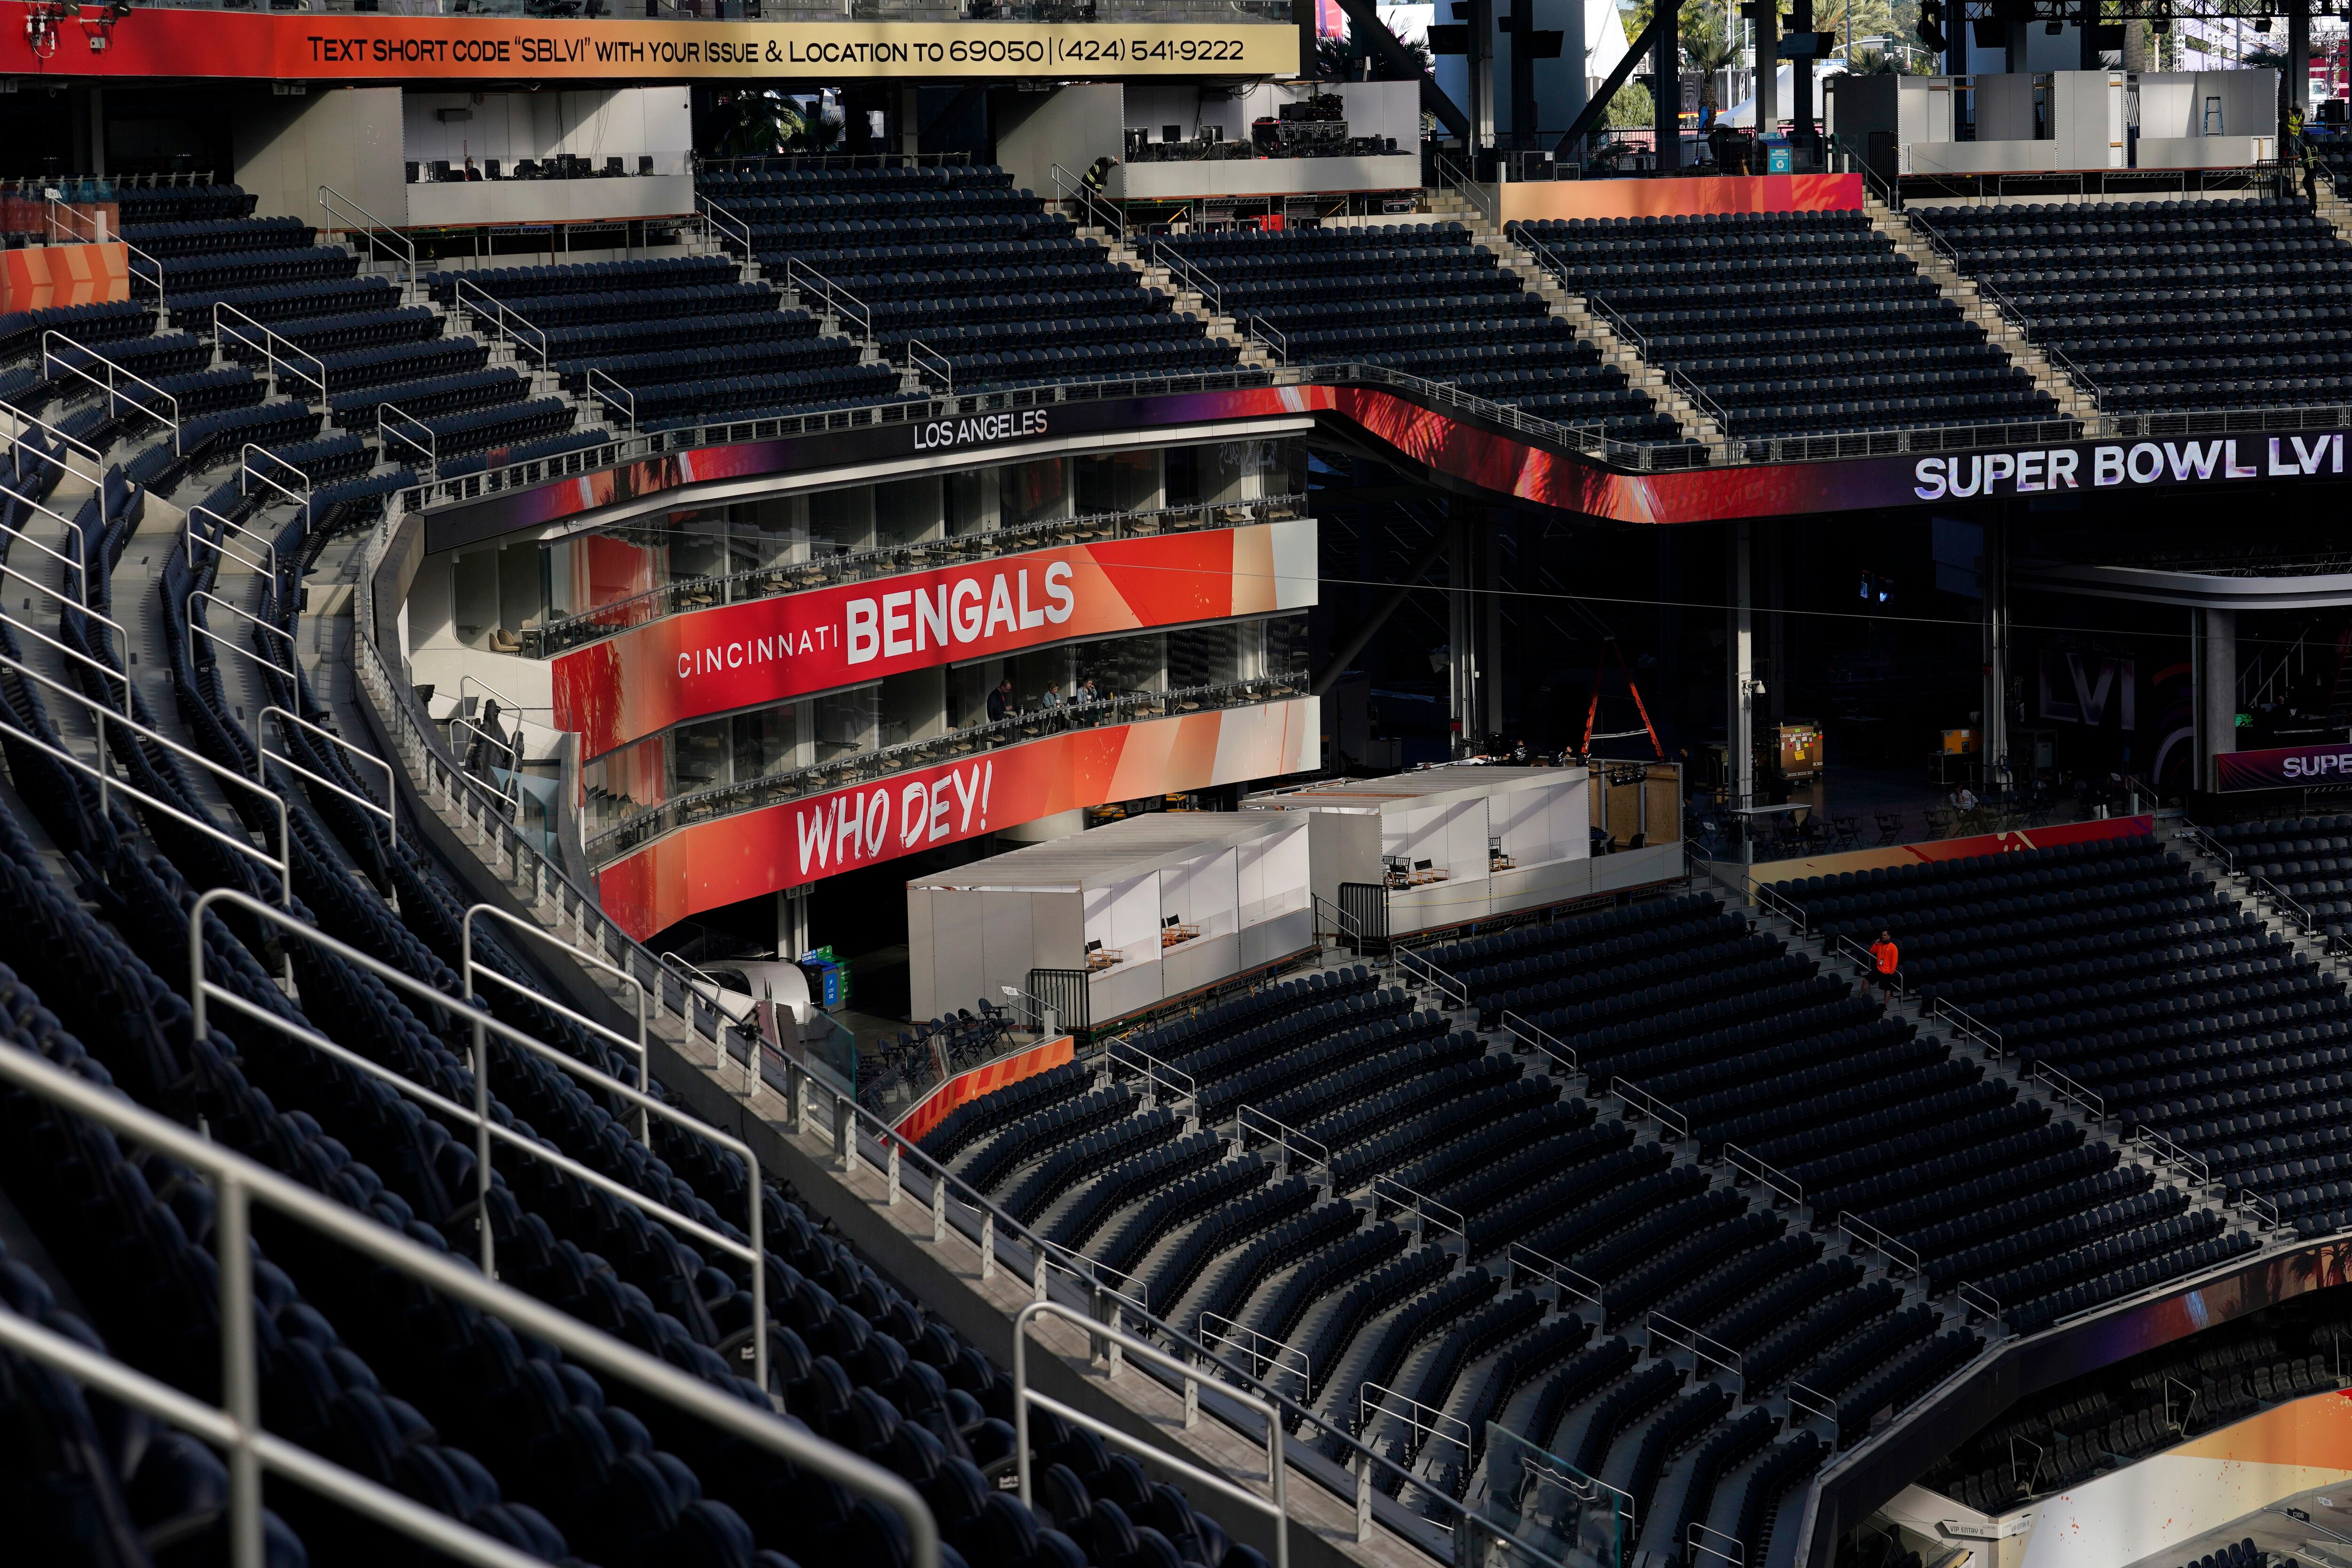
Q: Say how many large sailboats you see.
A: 0